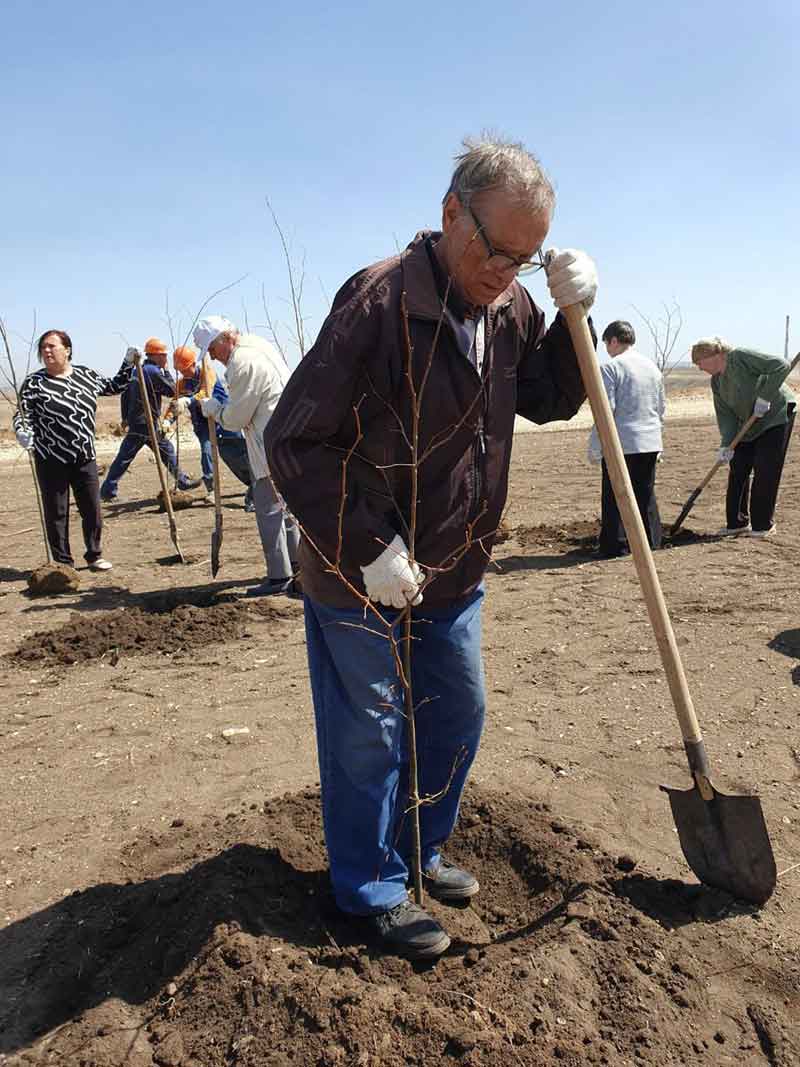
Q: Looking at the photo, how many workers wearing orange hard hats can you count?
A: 2